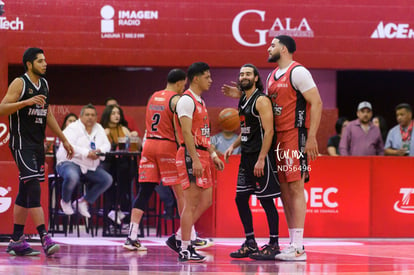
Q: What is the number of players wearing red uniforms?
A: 3